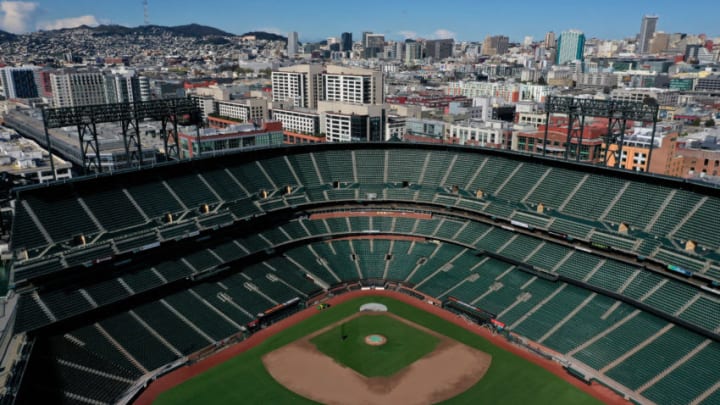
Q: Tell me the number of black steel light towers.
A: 2